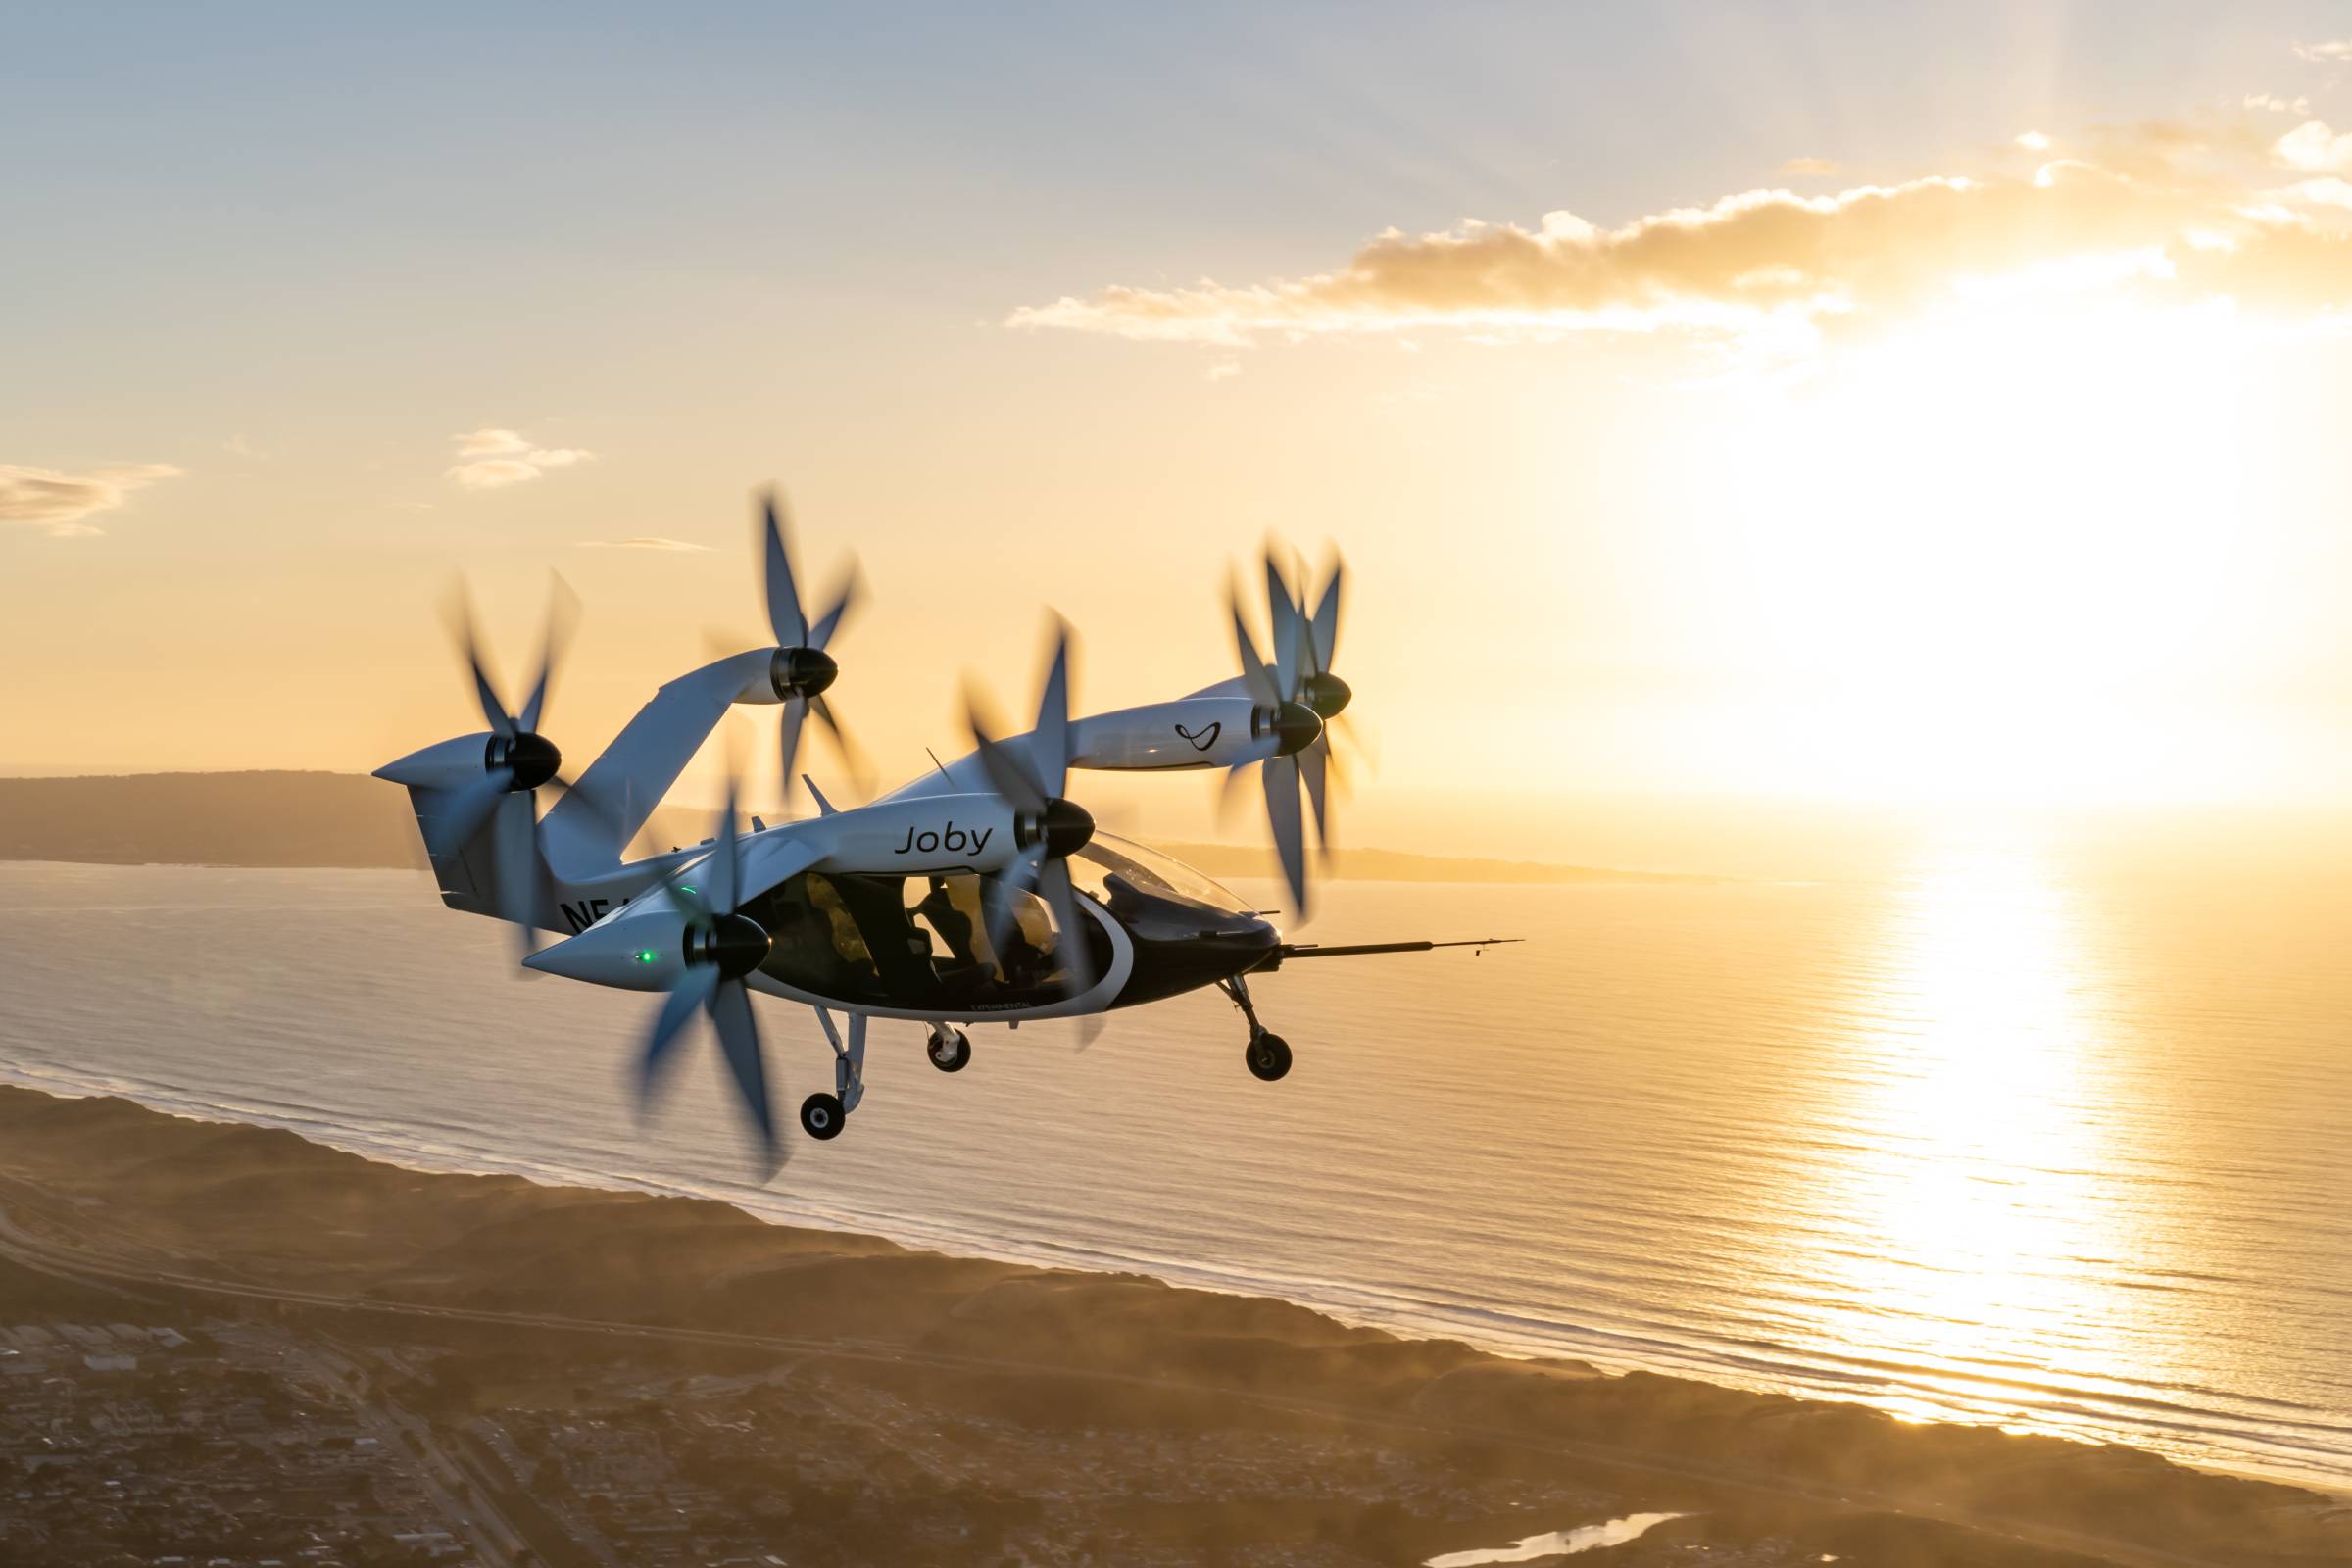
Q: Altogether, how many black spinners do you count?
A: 6